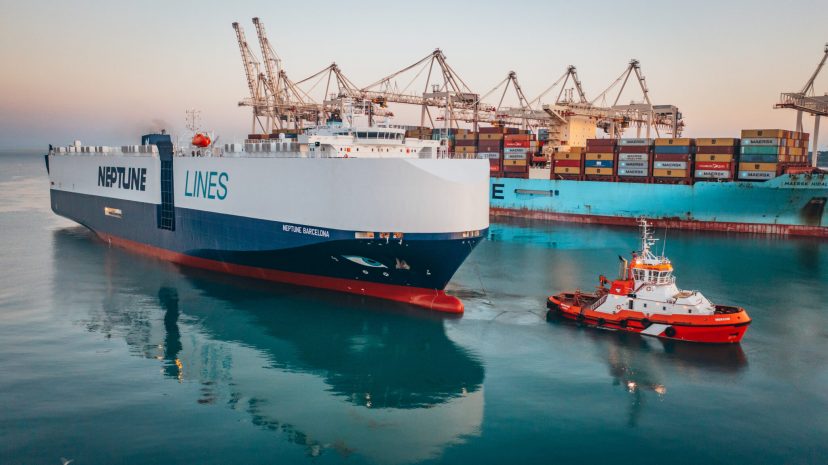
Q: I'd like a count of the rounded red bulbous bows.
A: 1